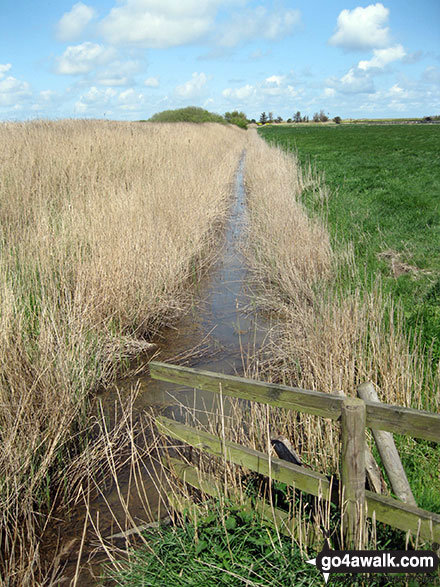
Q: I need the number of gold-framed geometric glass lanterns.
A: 0